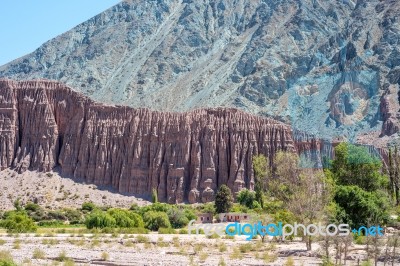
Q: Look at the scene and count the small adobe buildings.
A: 2